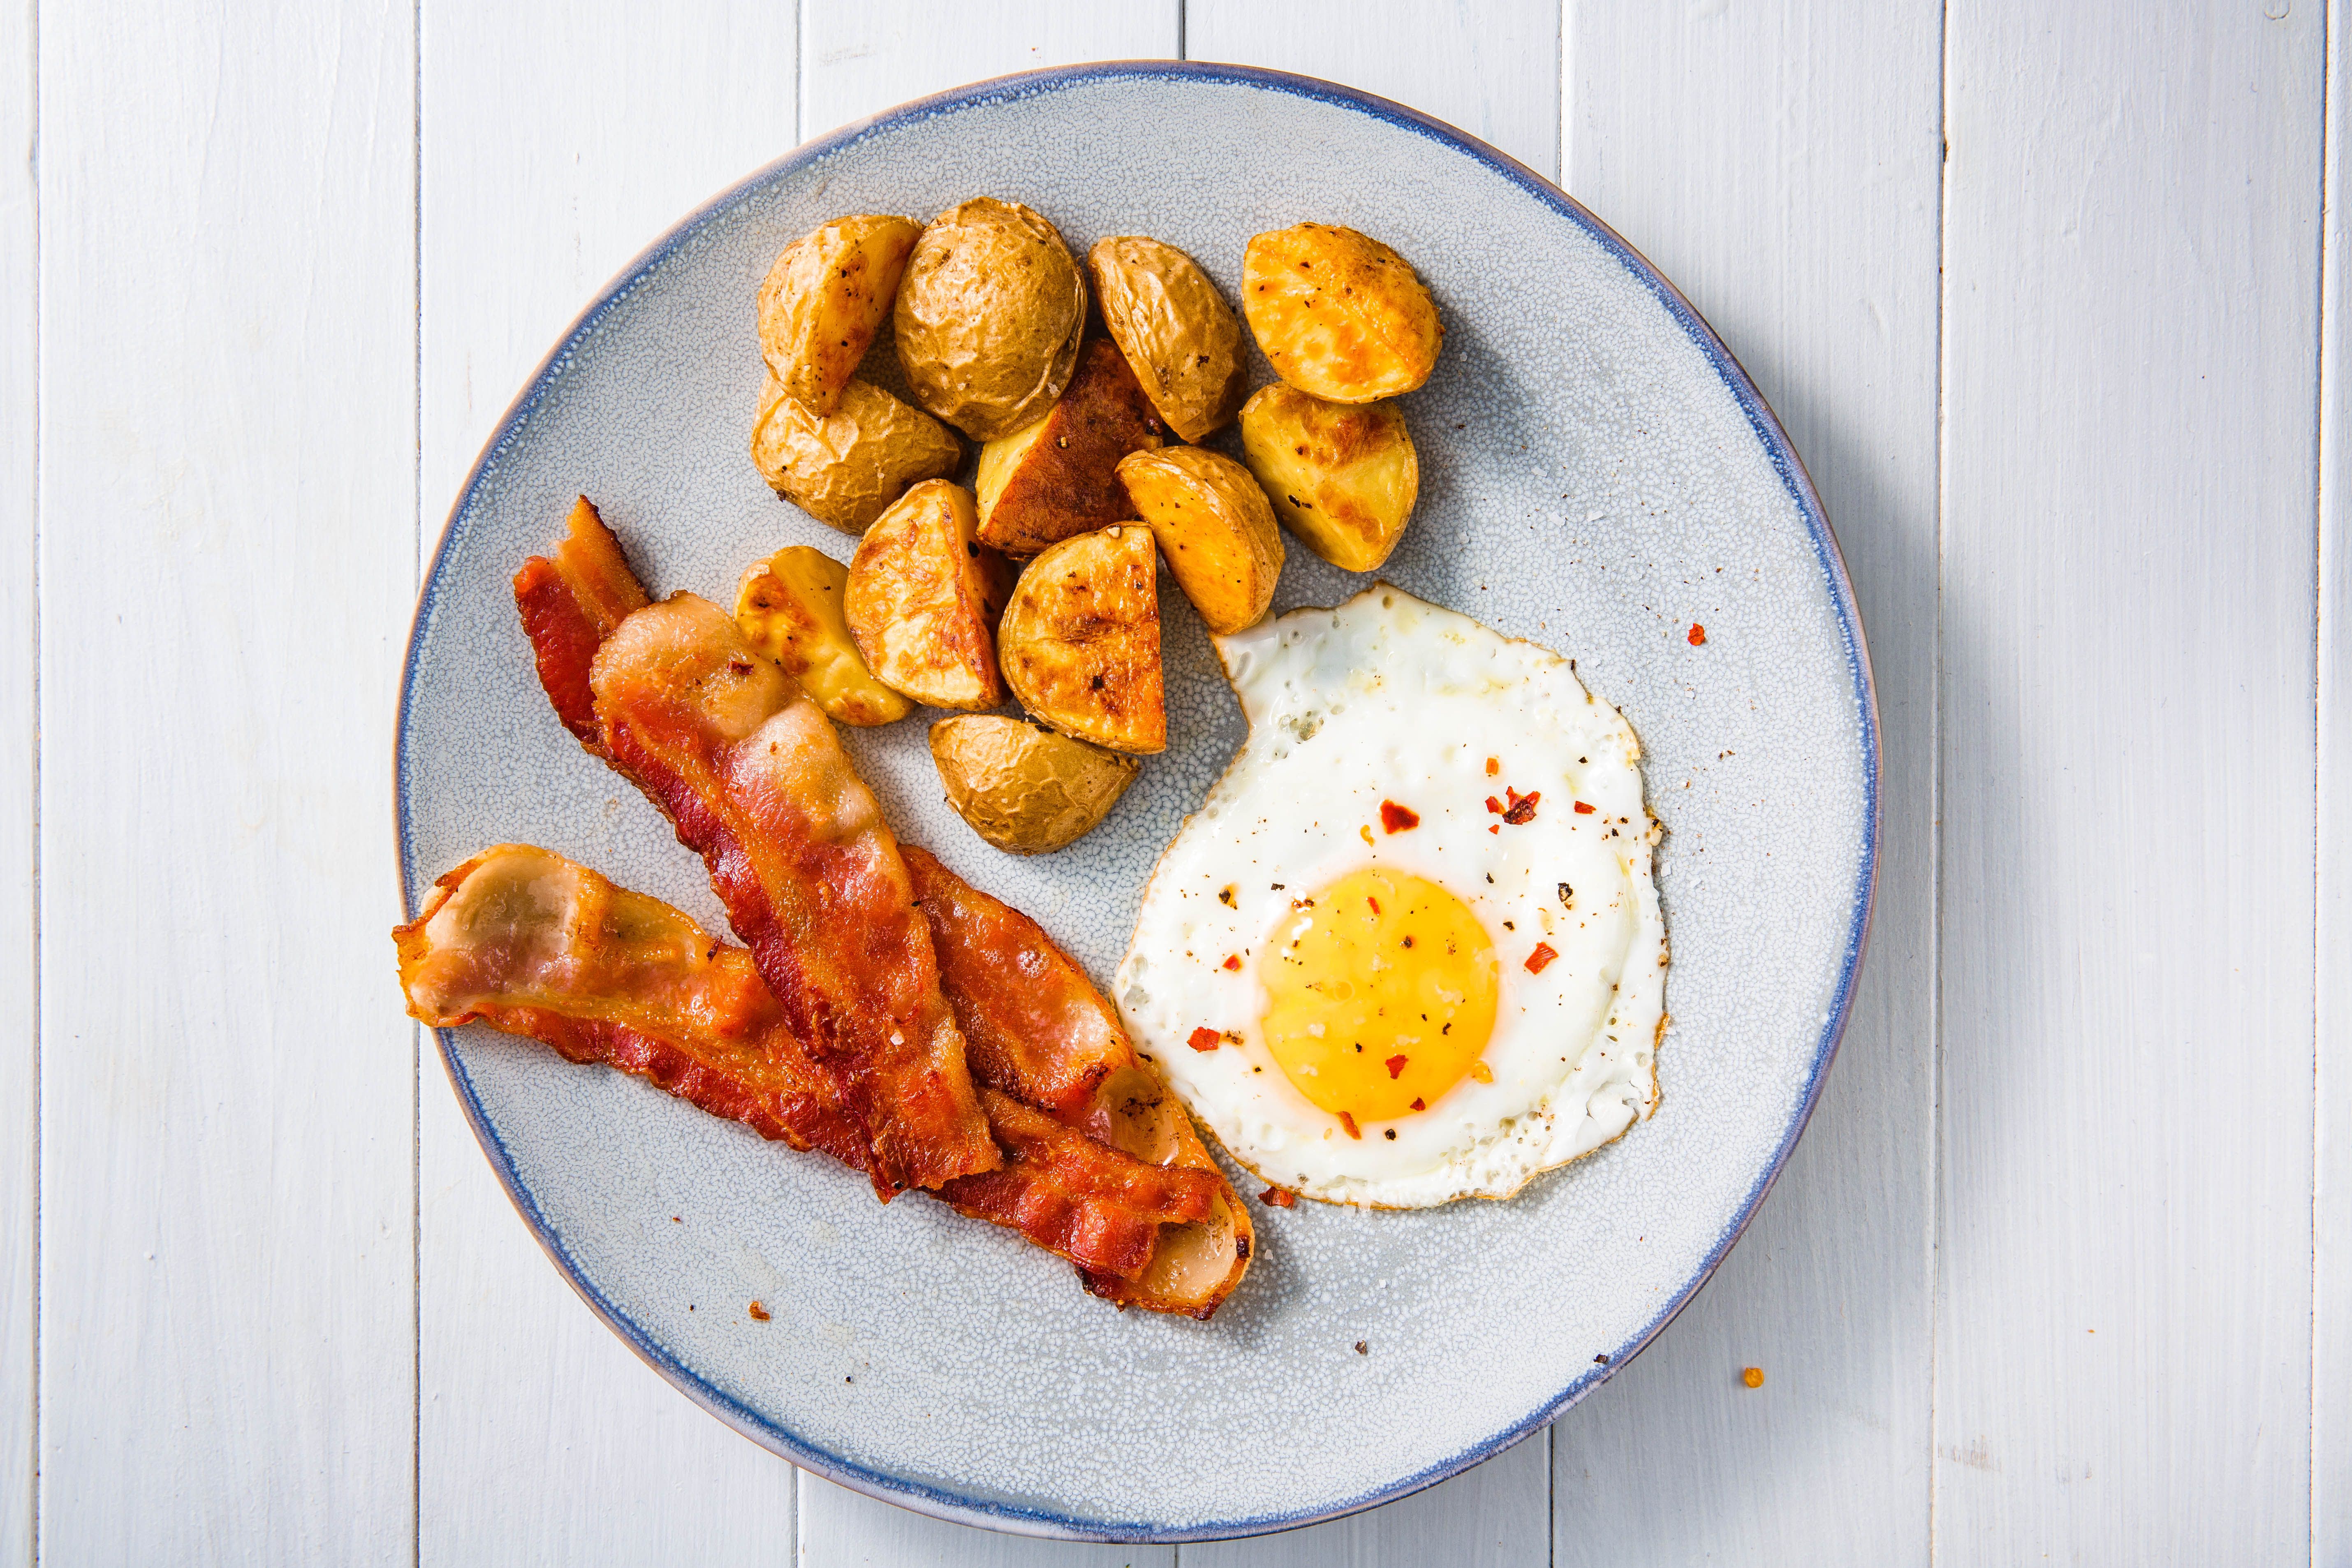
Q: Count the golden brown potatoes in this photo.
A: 12